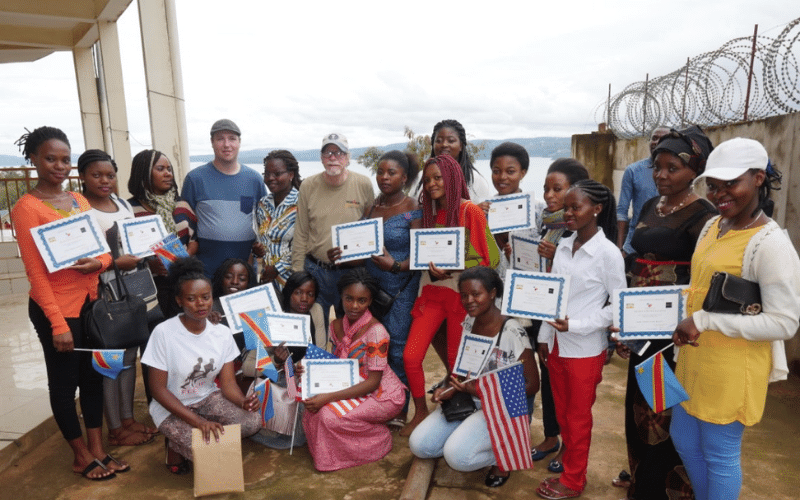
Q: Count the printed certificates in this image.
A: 12